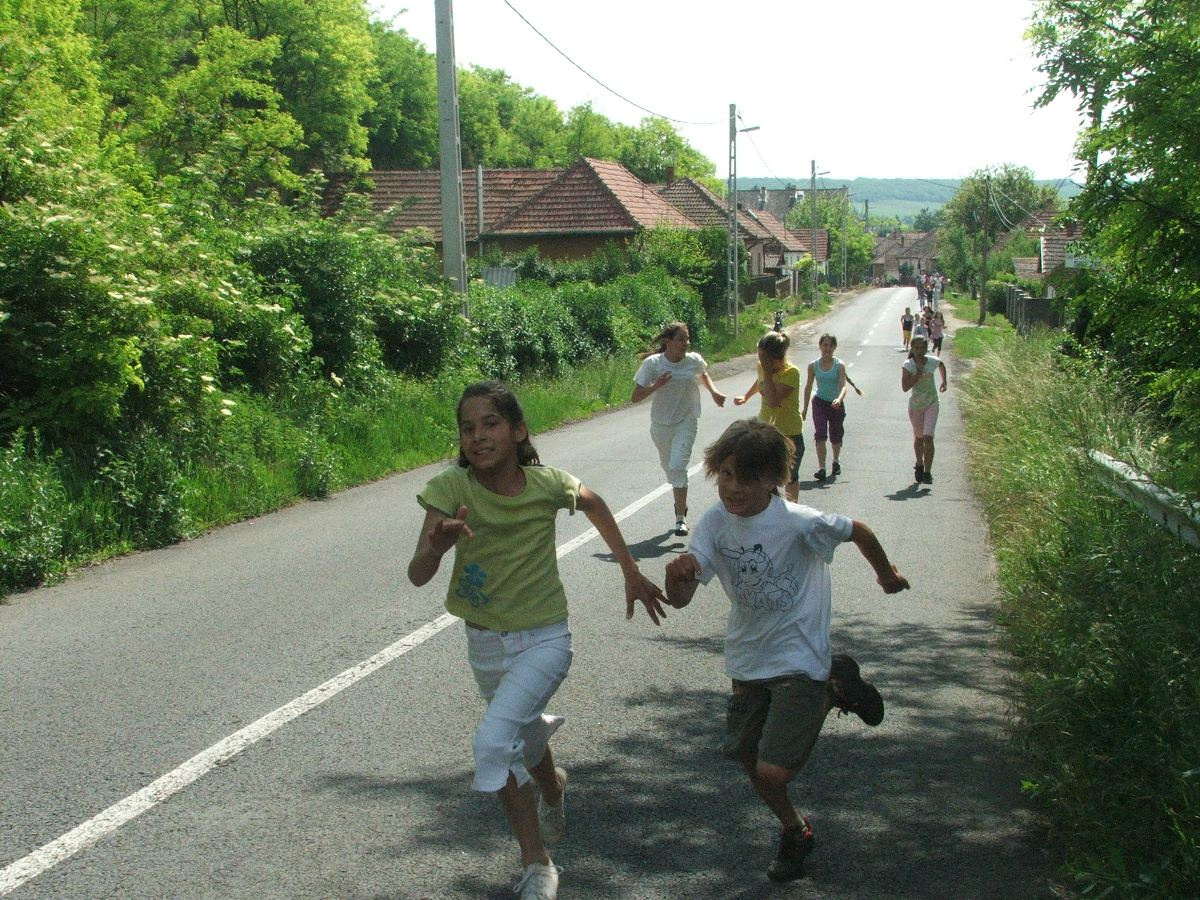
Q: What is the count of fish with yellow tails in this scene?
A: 0